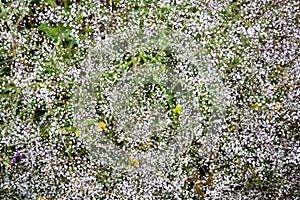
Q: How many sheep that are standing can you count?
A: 0